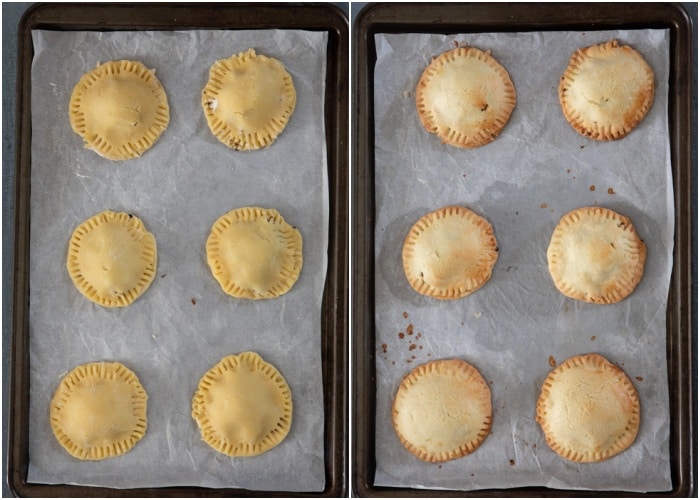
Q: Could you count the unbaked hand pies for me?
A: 6